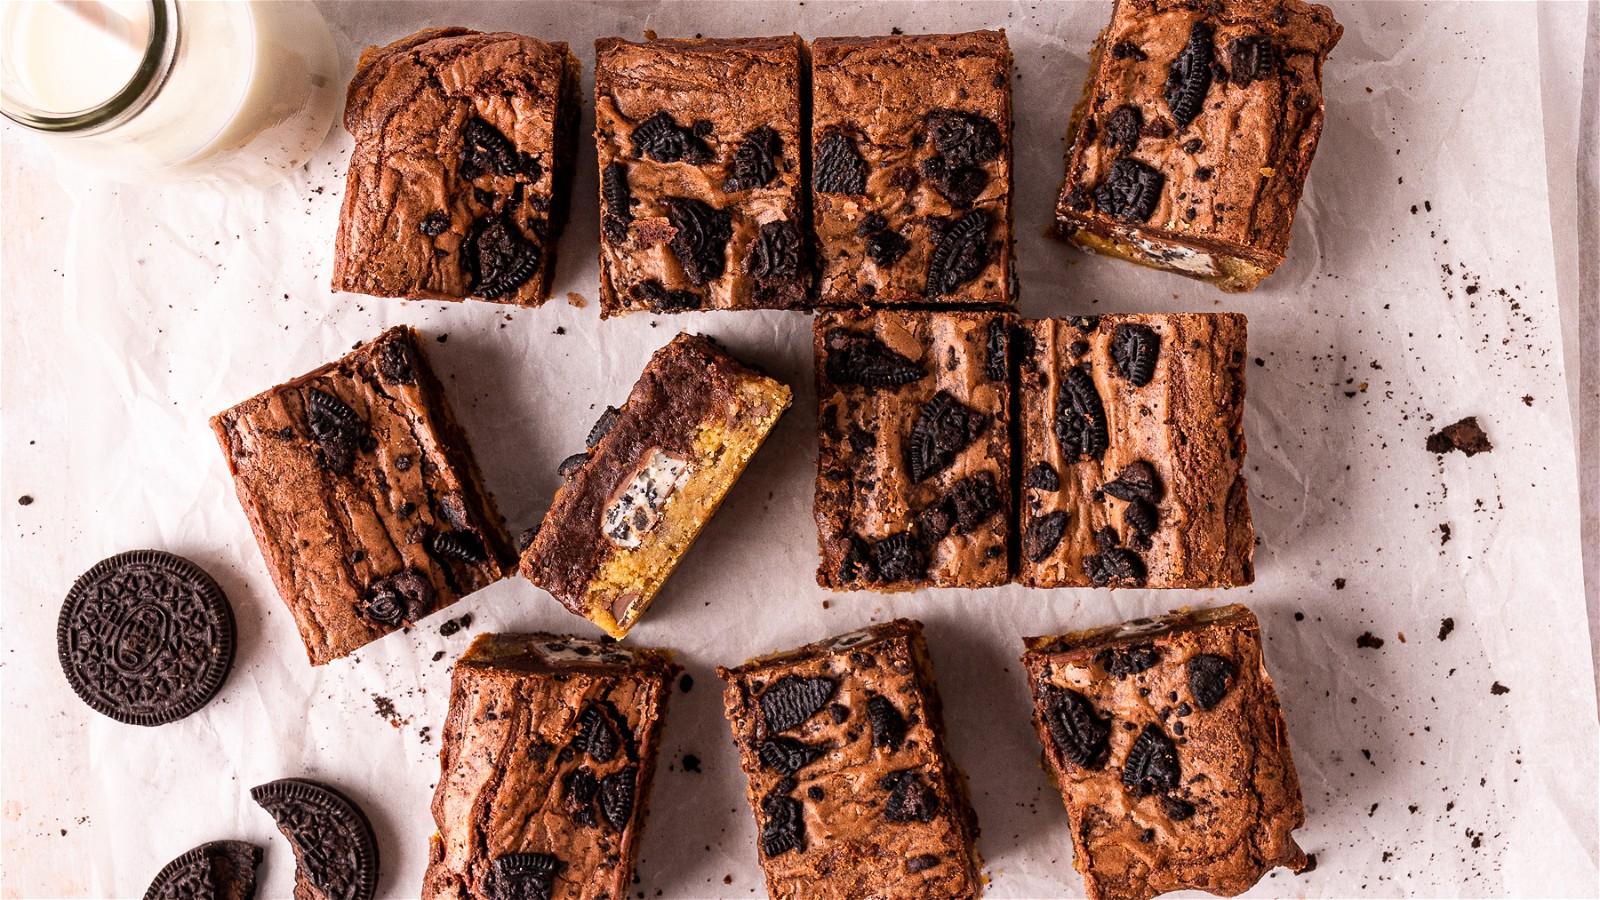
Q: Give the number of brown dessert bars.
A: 11